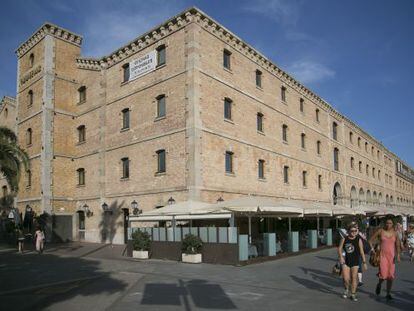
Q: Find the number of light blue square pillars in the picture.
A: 5